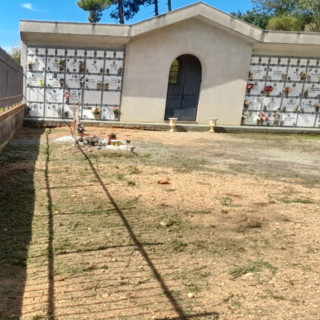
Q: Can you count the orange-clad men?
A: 0